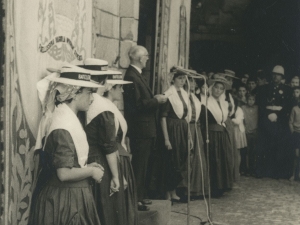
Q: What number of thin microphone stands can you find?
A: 2